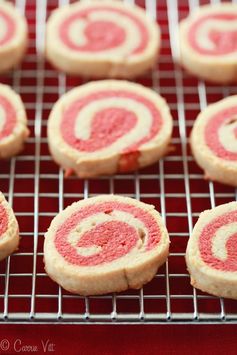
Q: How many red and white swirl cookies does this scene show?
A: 9